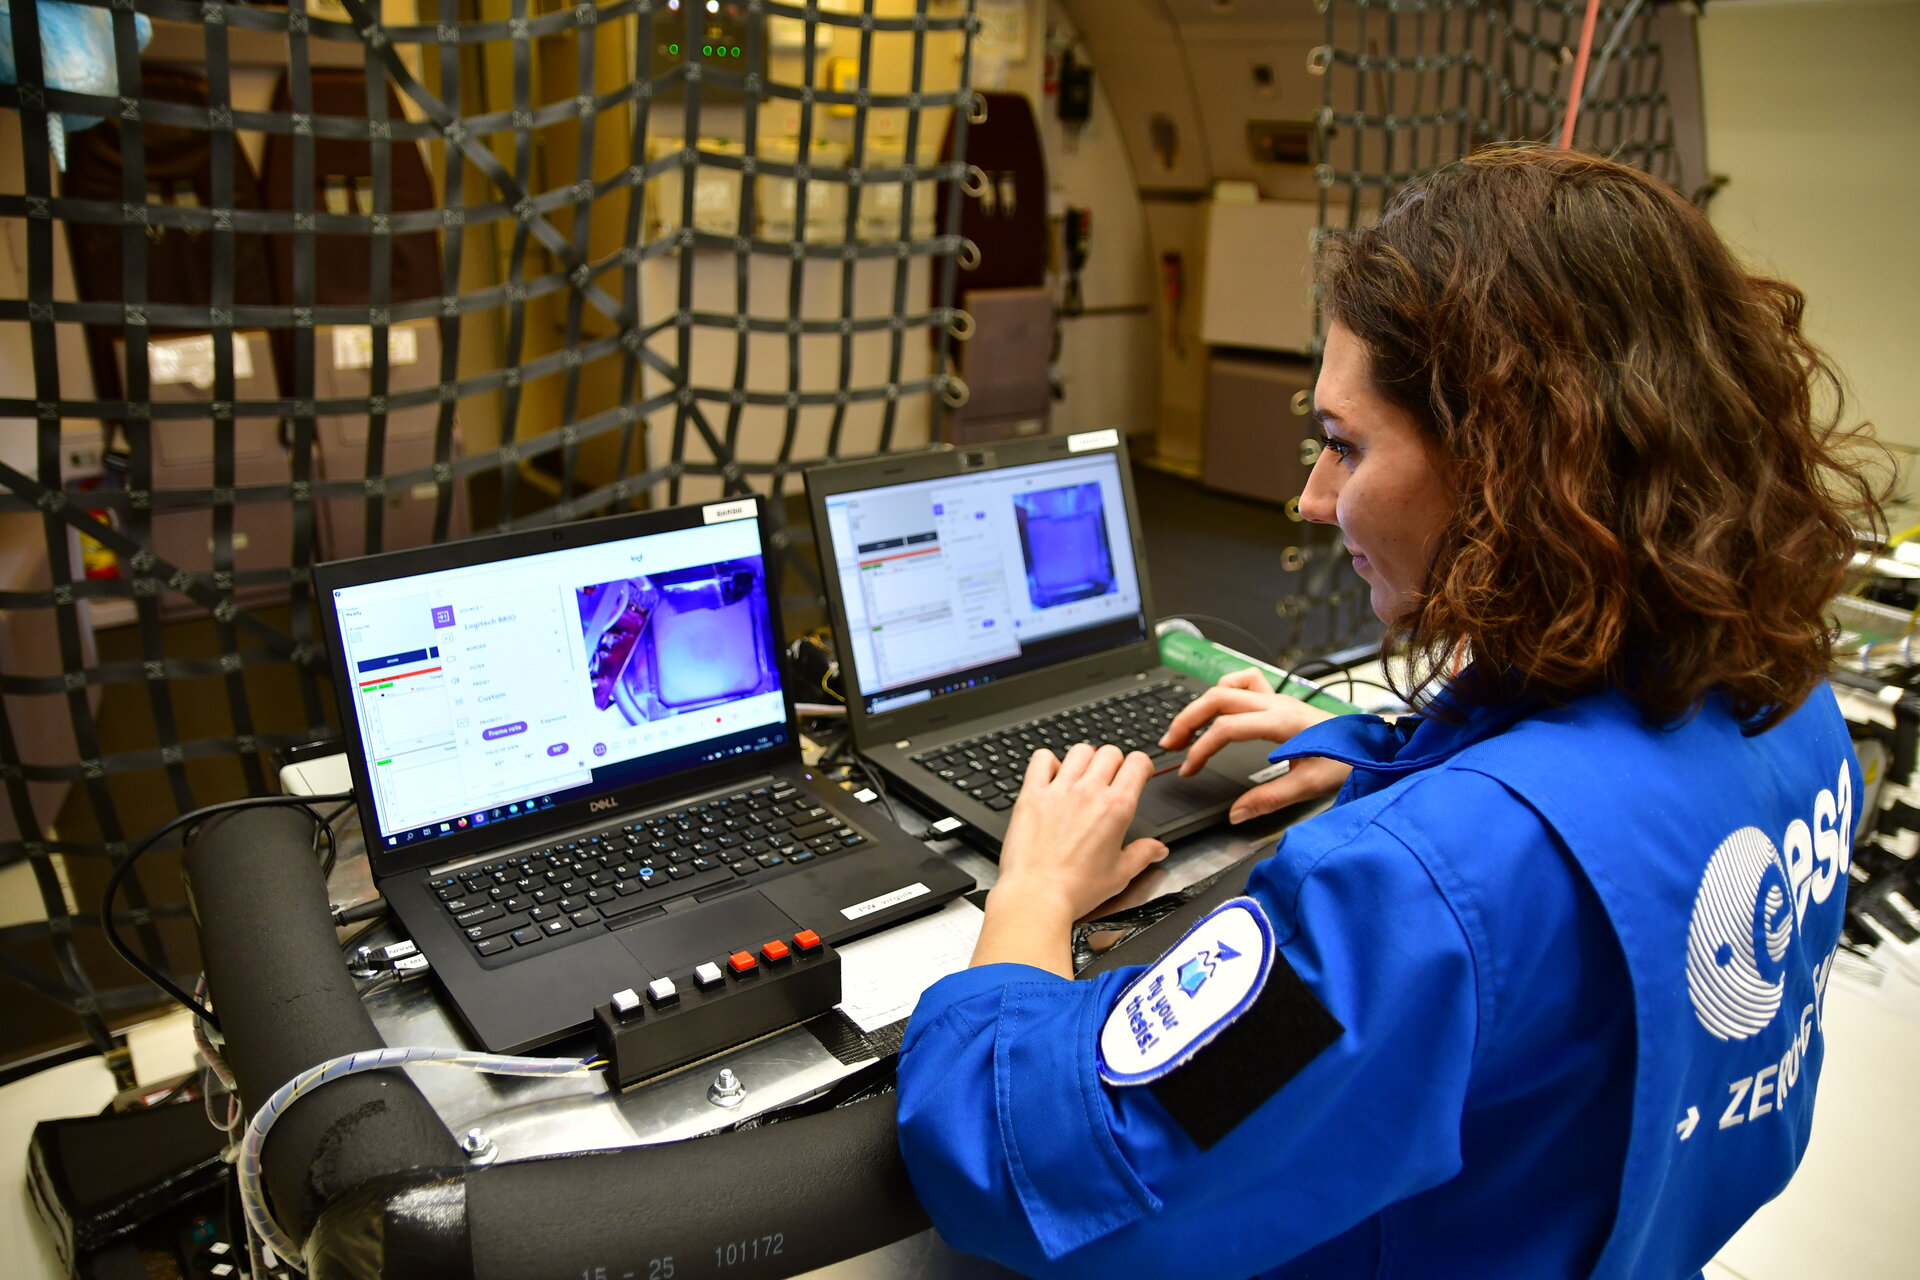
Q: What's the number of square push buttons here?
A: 6